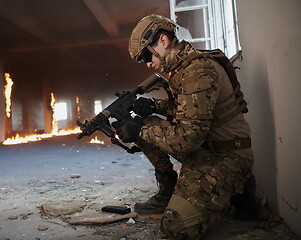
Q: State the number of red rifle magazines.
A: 0